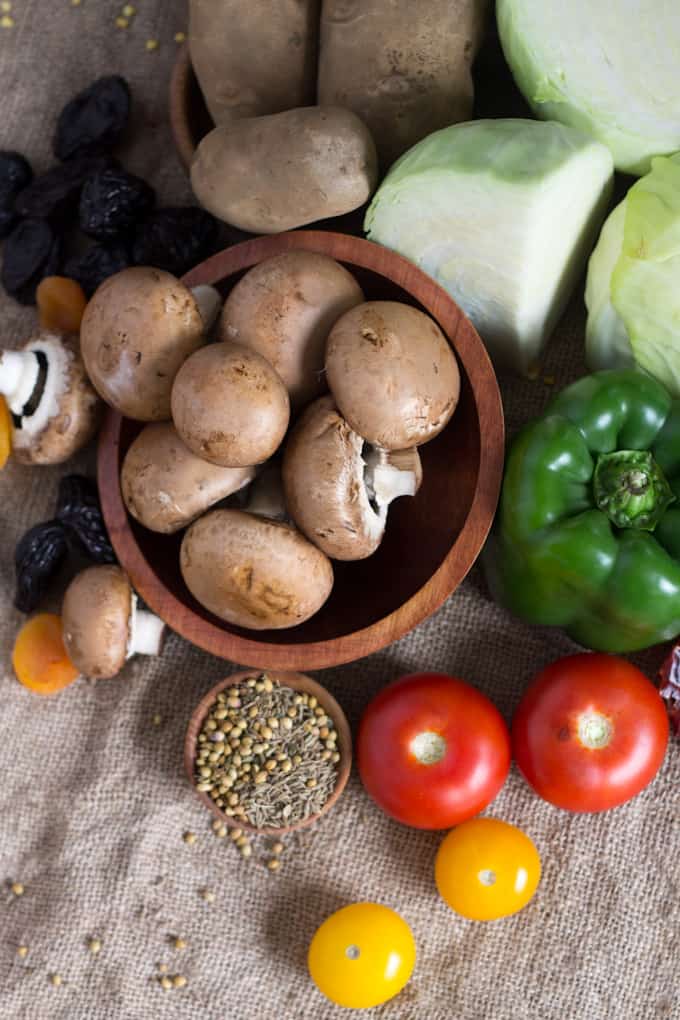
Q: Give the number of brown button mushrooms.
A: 9